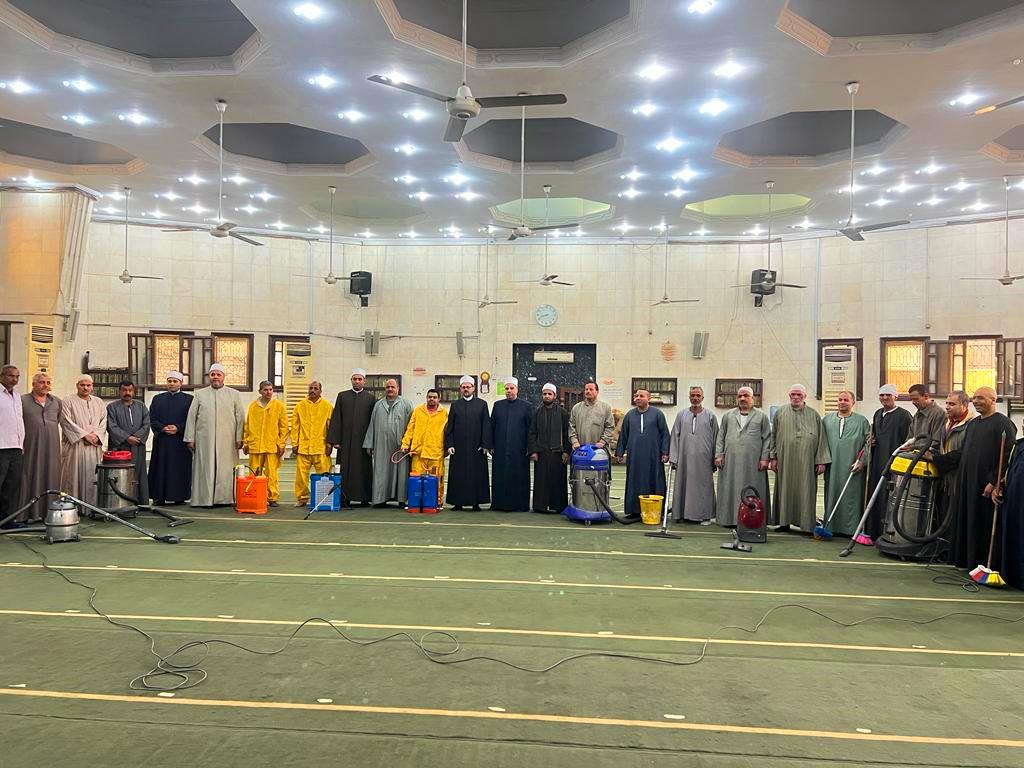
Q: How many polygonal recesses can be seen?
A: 11